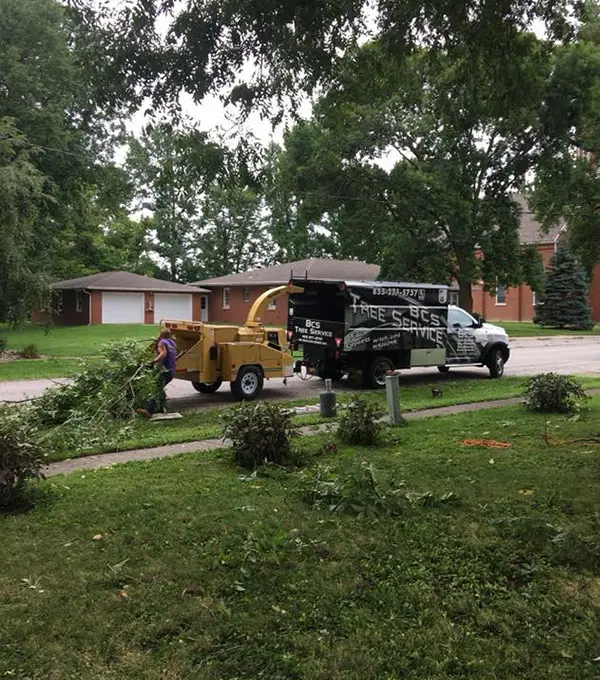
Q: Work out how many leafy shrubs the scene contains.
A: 4